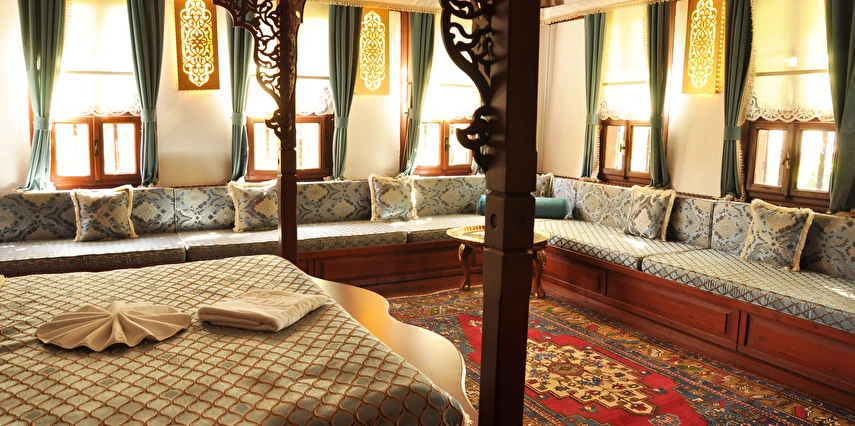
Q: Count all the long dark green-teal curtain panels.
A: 9